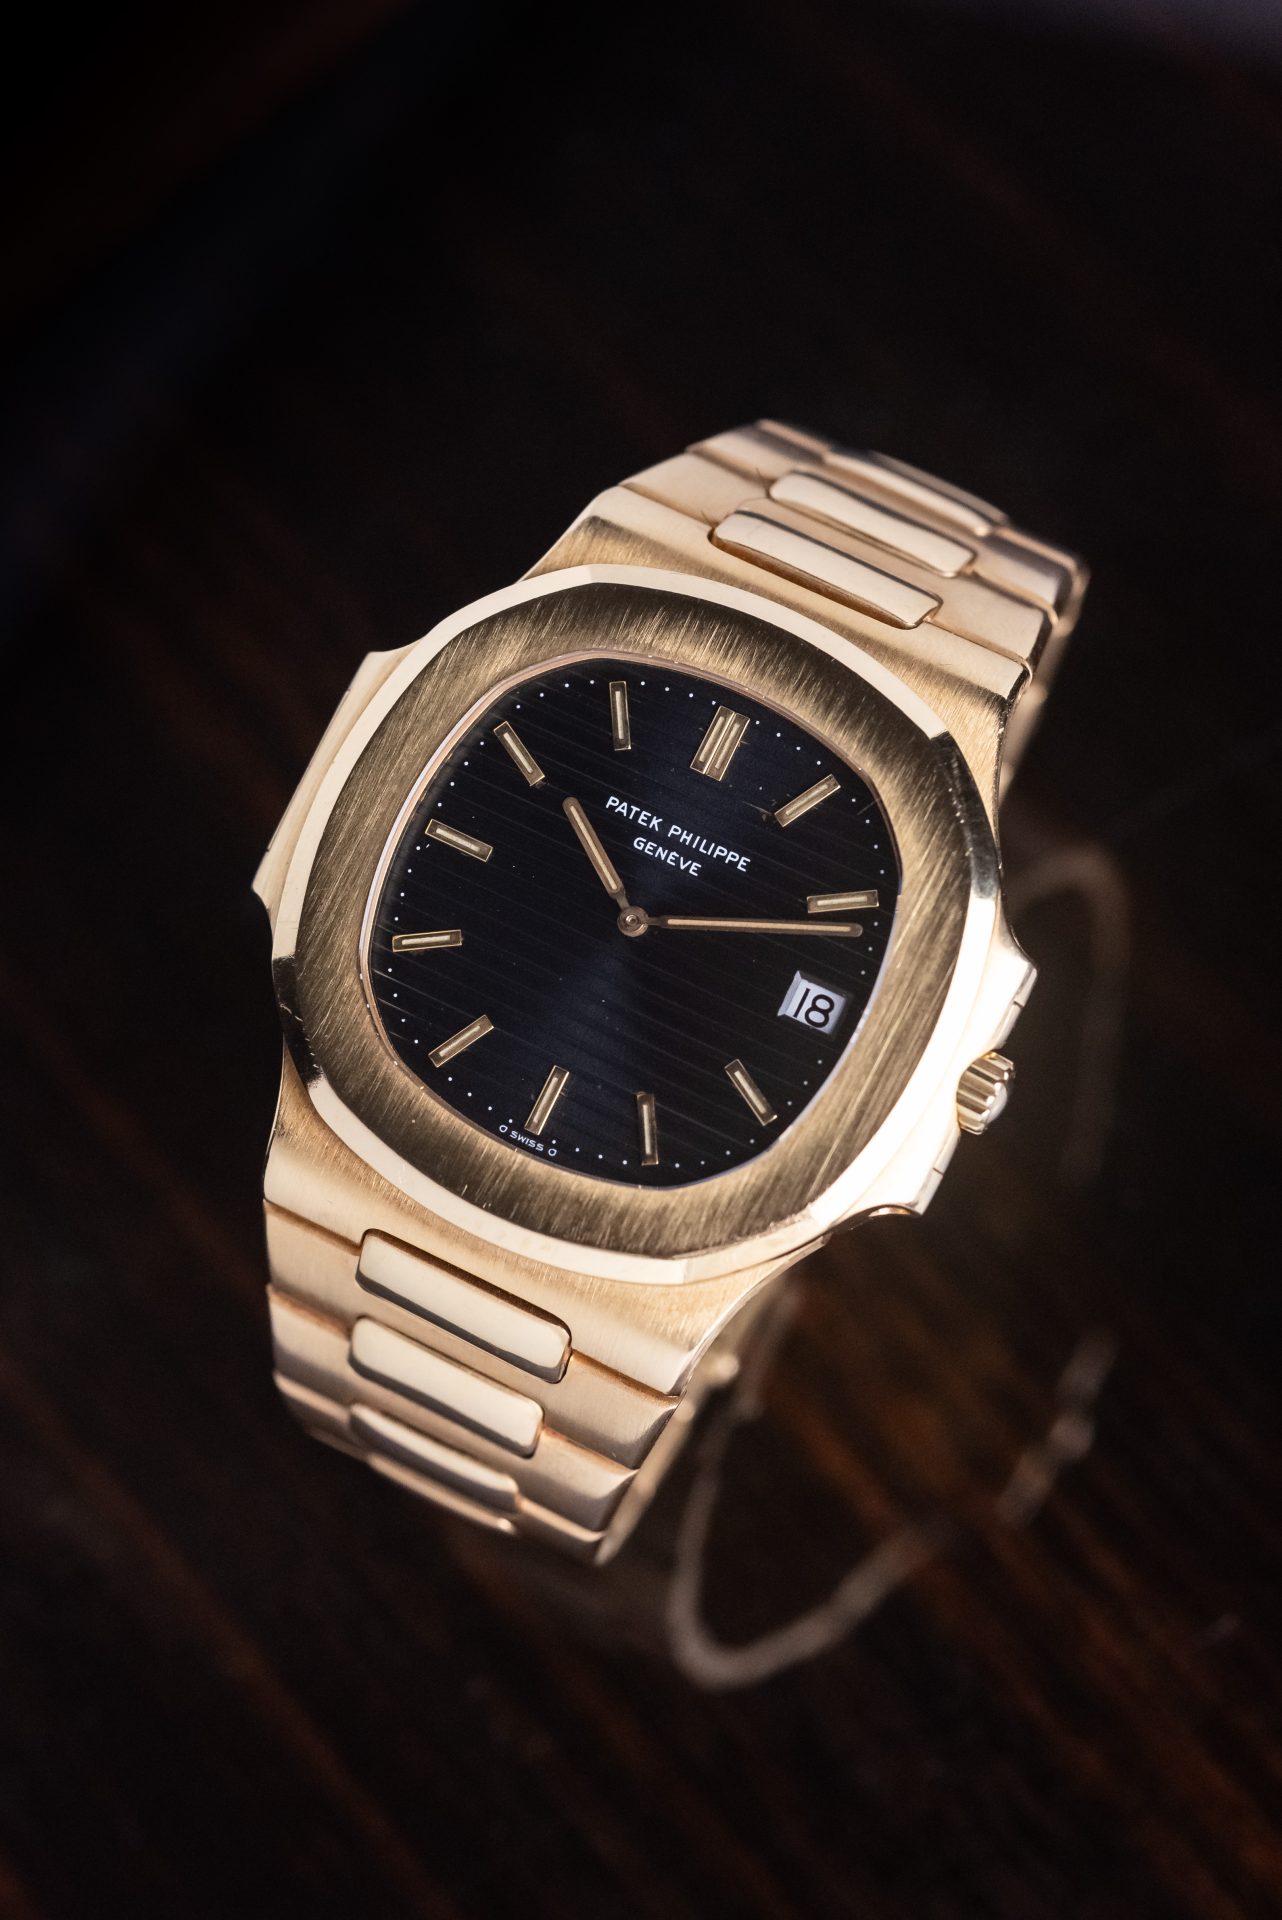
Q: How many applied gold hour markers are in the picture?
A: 11